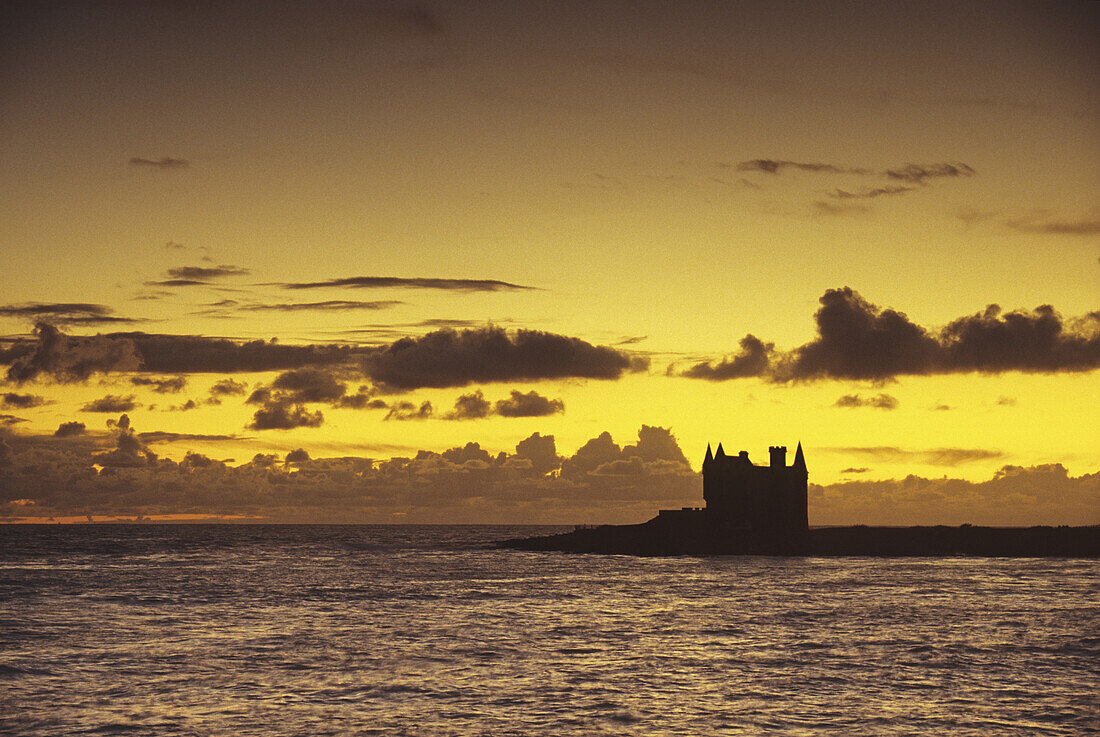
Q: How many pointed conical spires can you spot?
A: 3